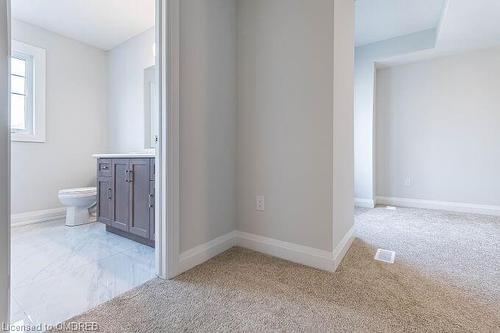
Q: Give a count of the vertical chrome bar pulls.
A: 4